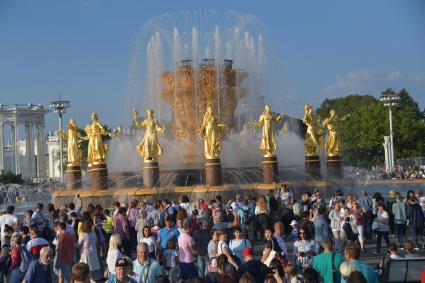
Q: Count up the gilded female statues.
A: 7